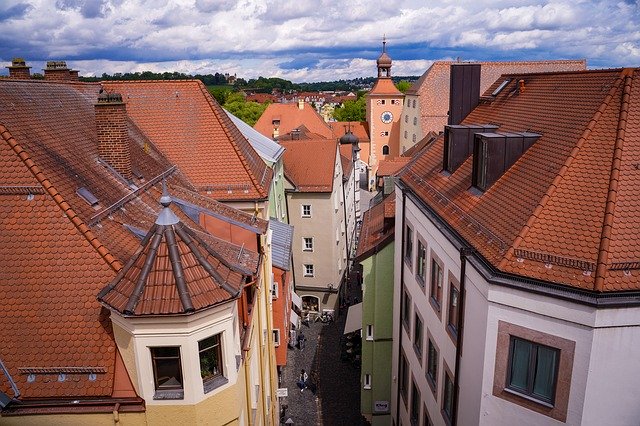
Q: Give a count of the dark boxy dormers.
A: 2